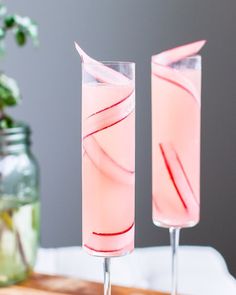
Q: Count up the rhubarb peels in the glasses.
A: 2